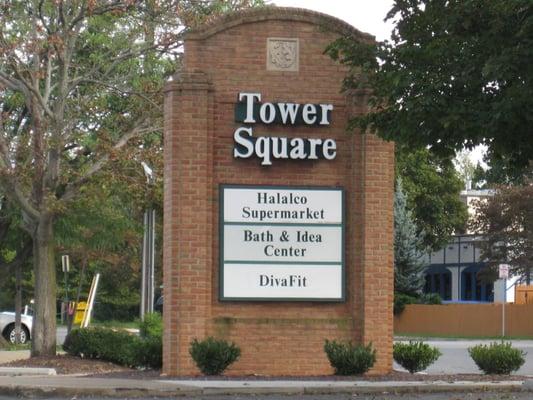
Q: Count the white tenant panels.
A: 3